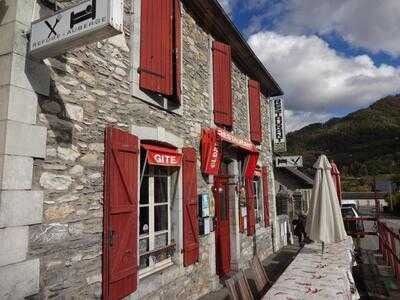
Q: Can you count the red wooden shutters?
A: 8